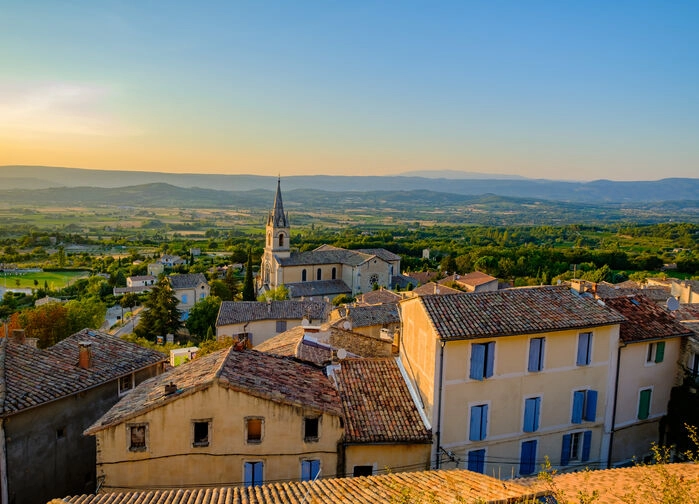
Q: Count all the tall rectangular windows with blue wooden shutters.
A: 11